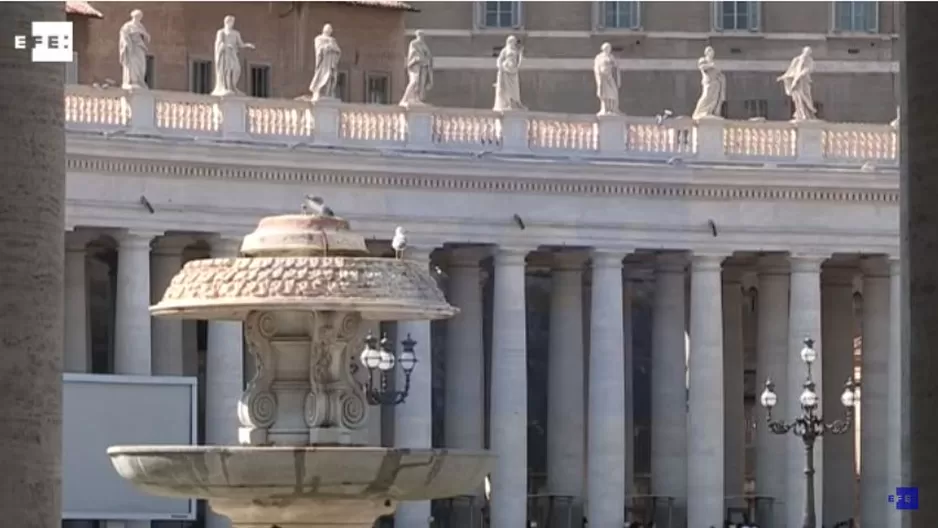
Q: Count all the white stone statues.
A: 8